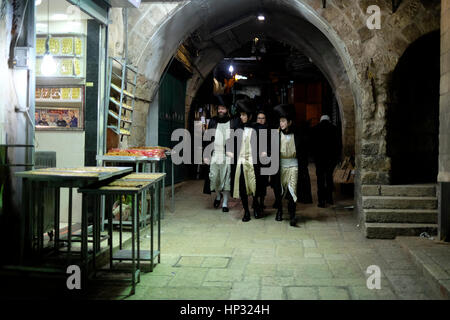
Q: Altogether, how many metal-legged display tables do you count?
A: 3